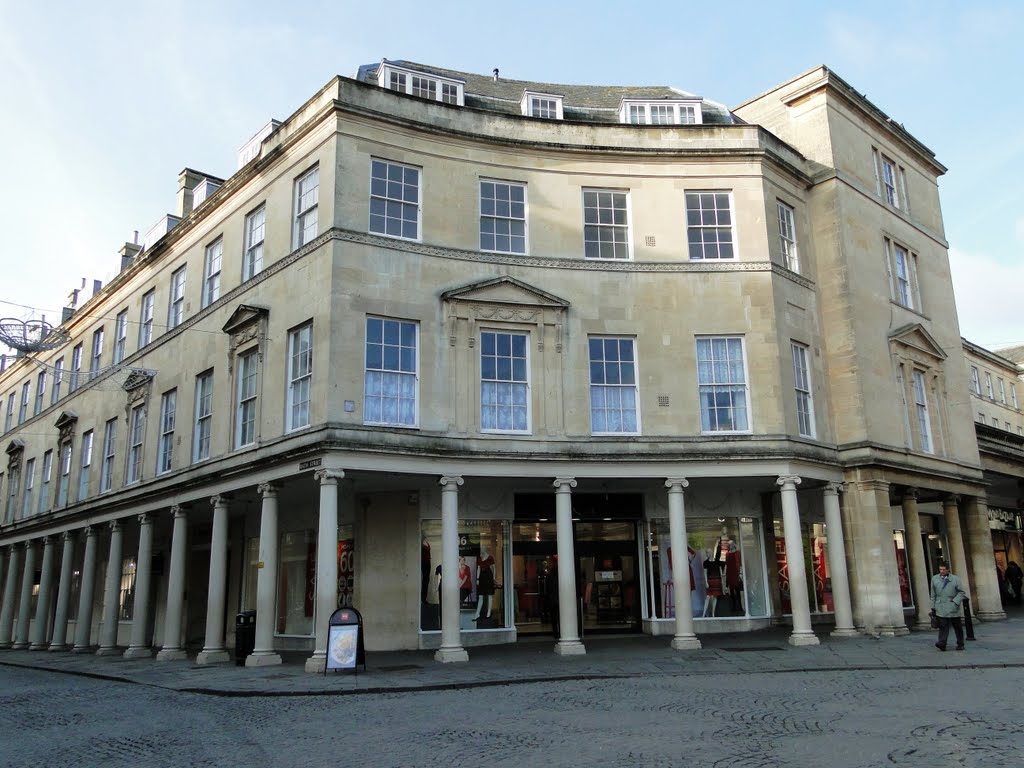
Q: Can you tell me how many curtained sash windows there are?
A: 4